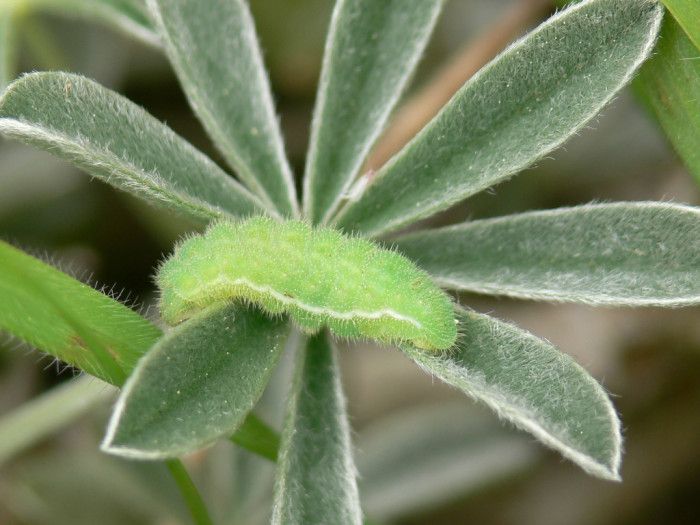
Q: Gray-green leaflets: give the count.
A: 8